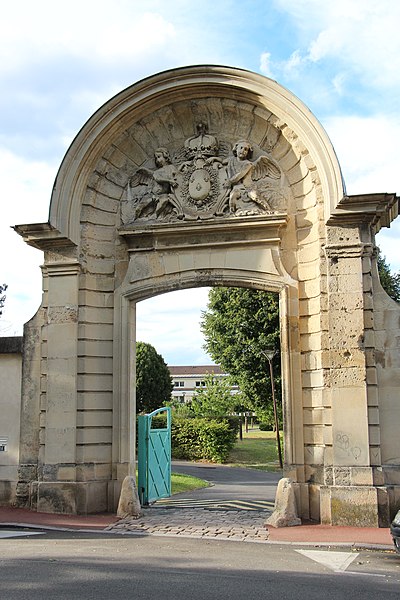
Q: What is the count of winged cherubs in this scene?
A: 2